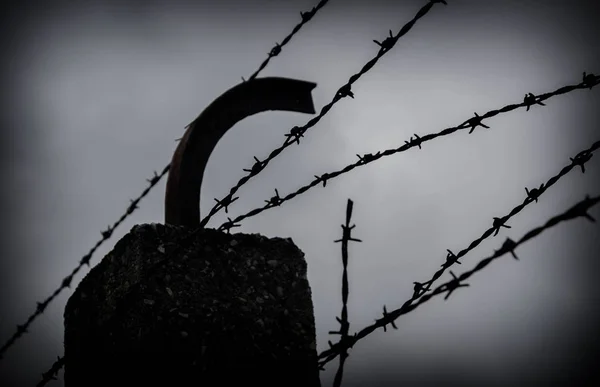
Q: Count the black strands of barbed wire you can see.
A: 6